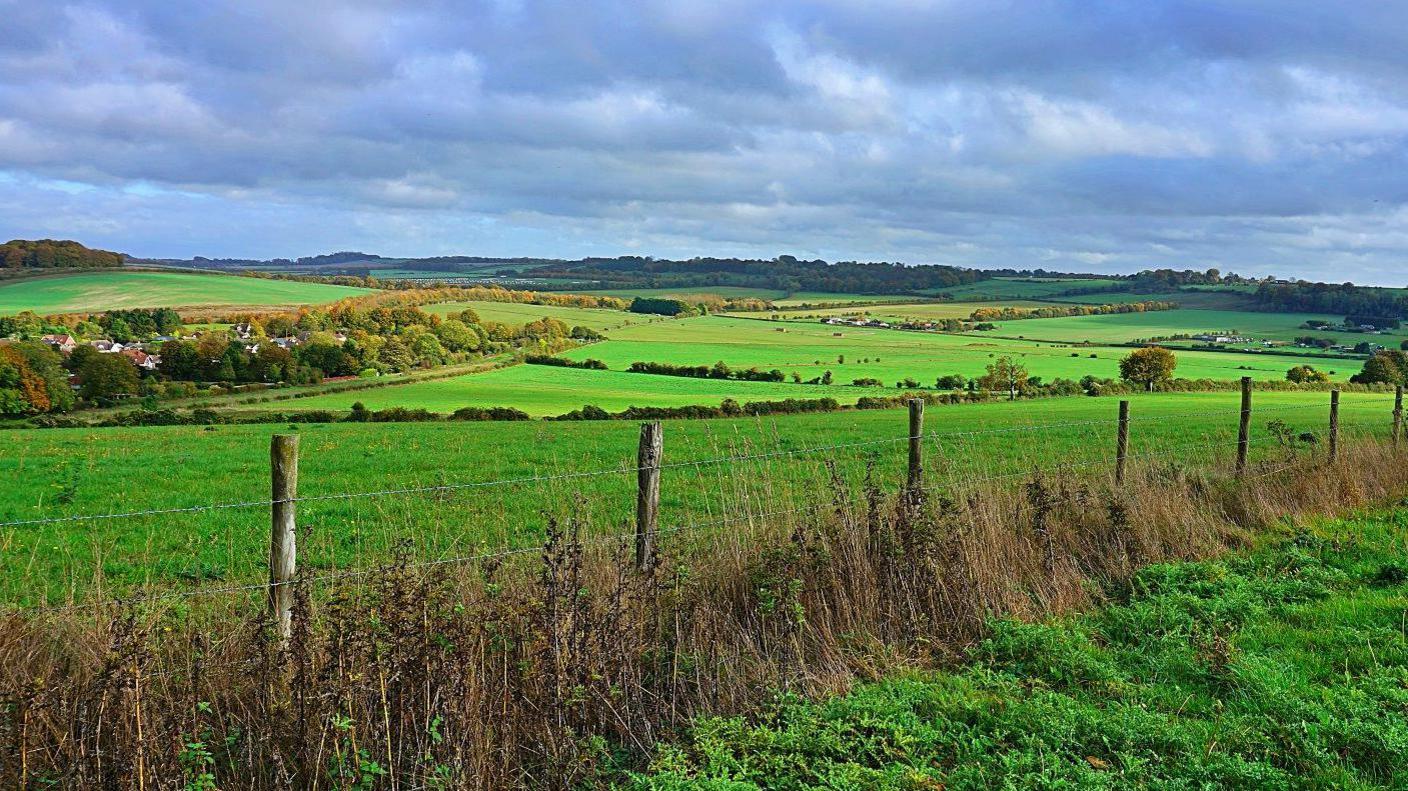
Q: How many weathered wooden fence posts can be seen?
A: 7